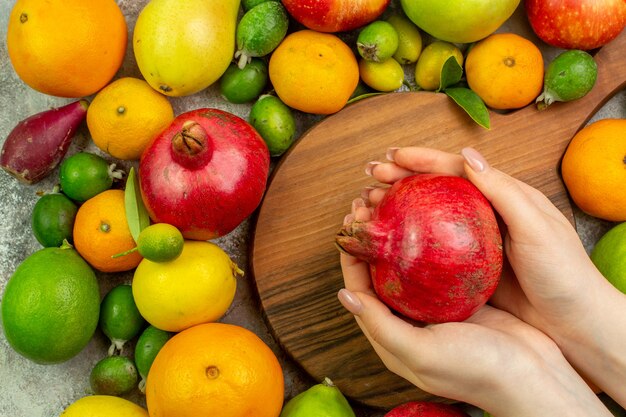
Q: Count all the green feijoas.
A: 11